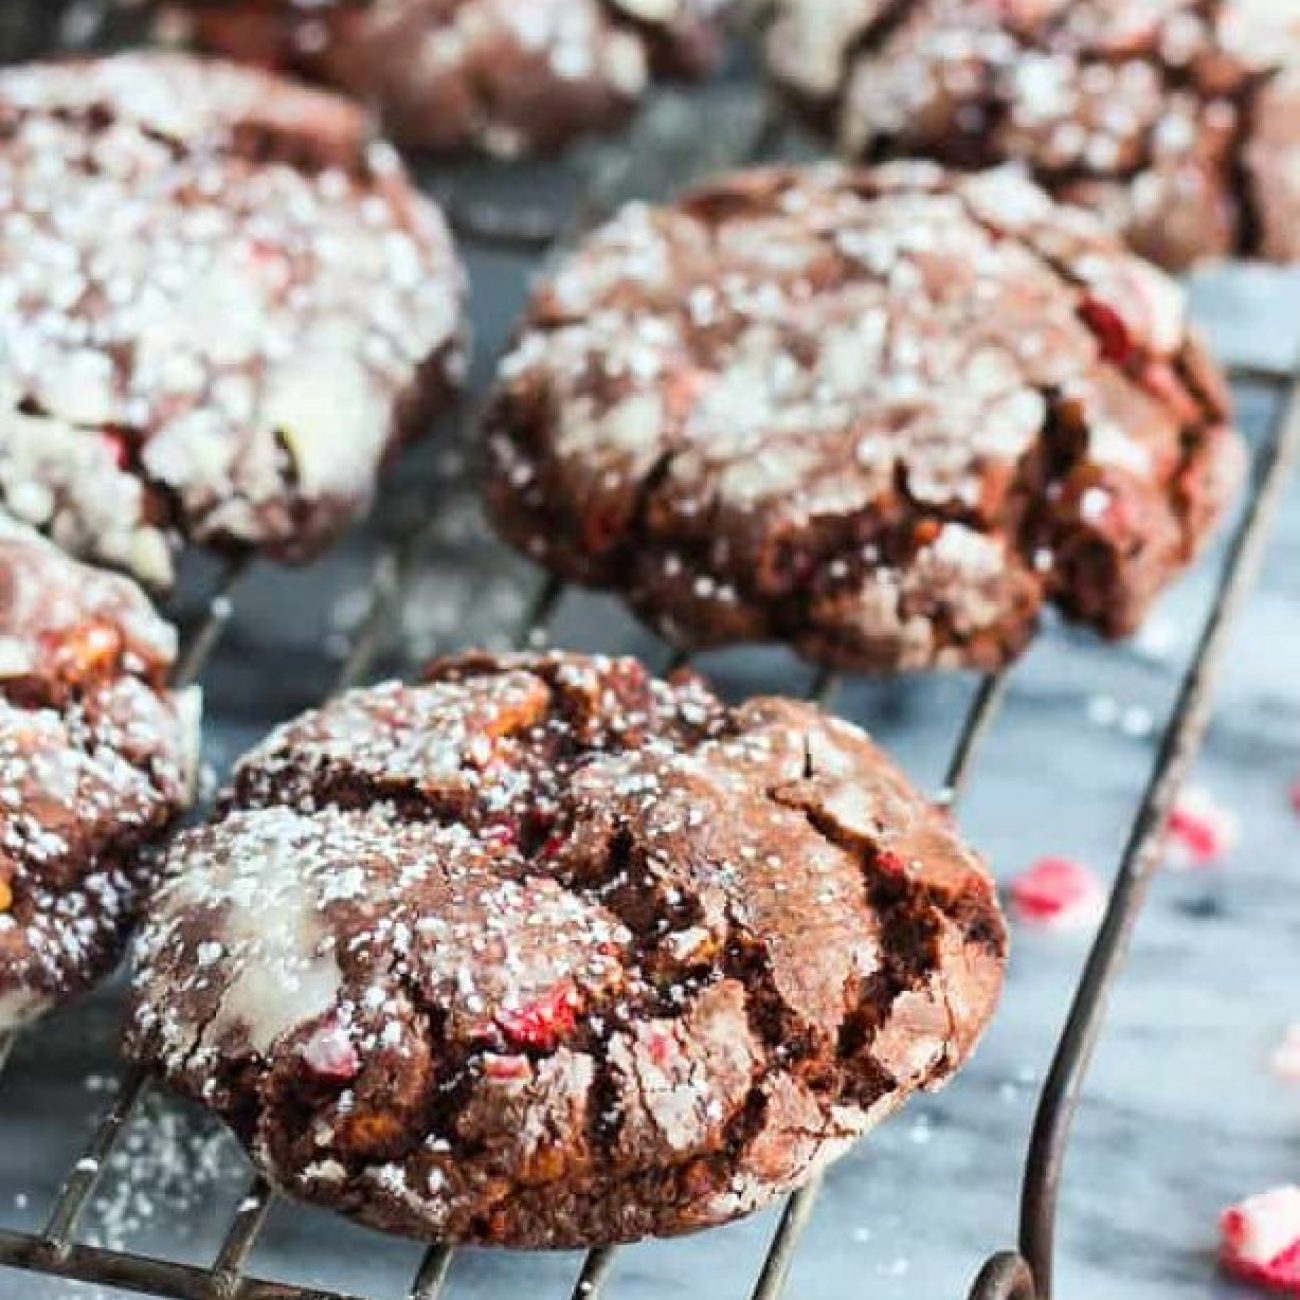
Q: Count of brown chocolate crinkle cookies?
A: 6